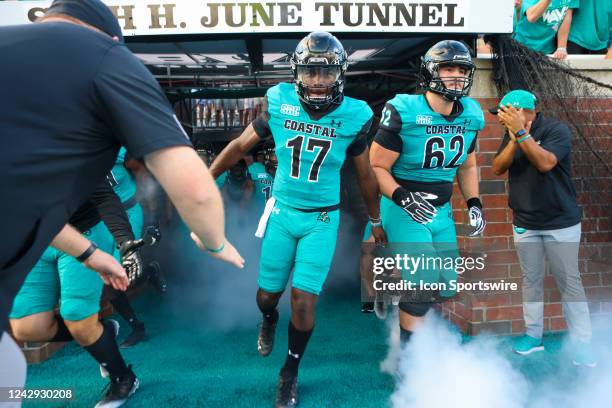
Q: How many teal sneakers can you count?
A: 2